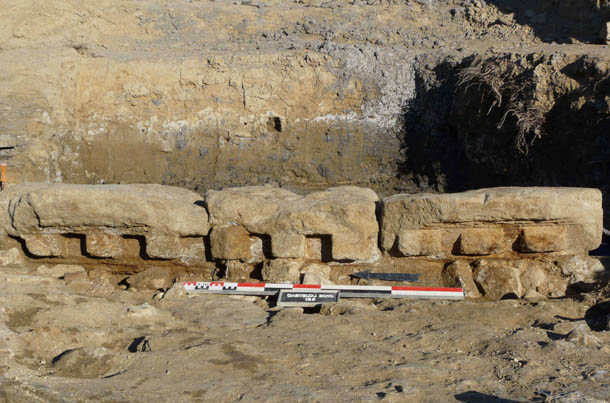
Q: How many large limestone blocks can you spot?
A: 3